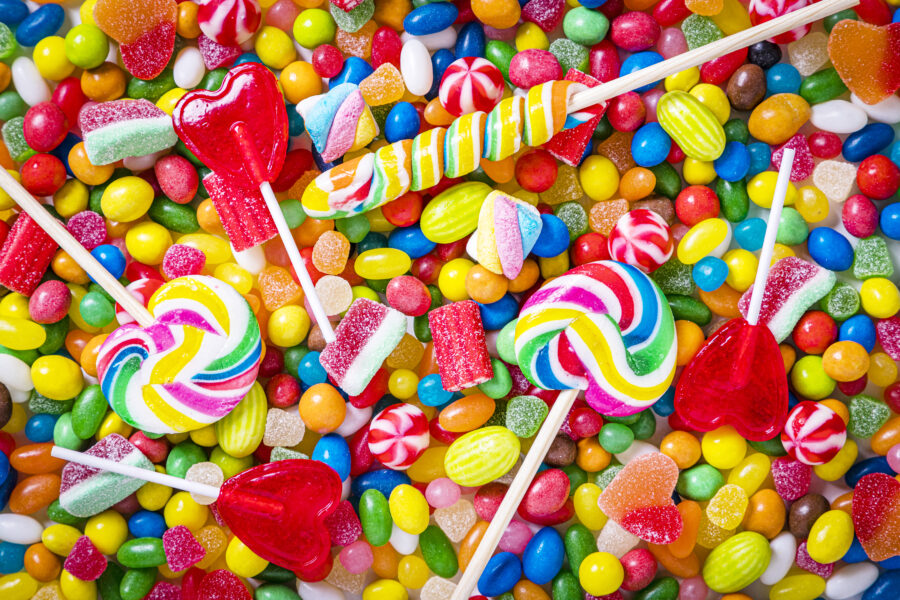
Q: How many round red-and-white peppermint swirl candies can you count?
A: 7